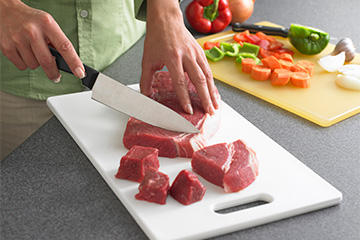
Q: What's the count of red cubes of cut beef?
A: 3